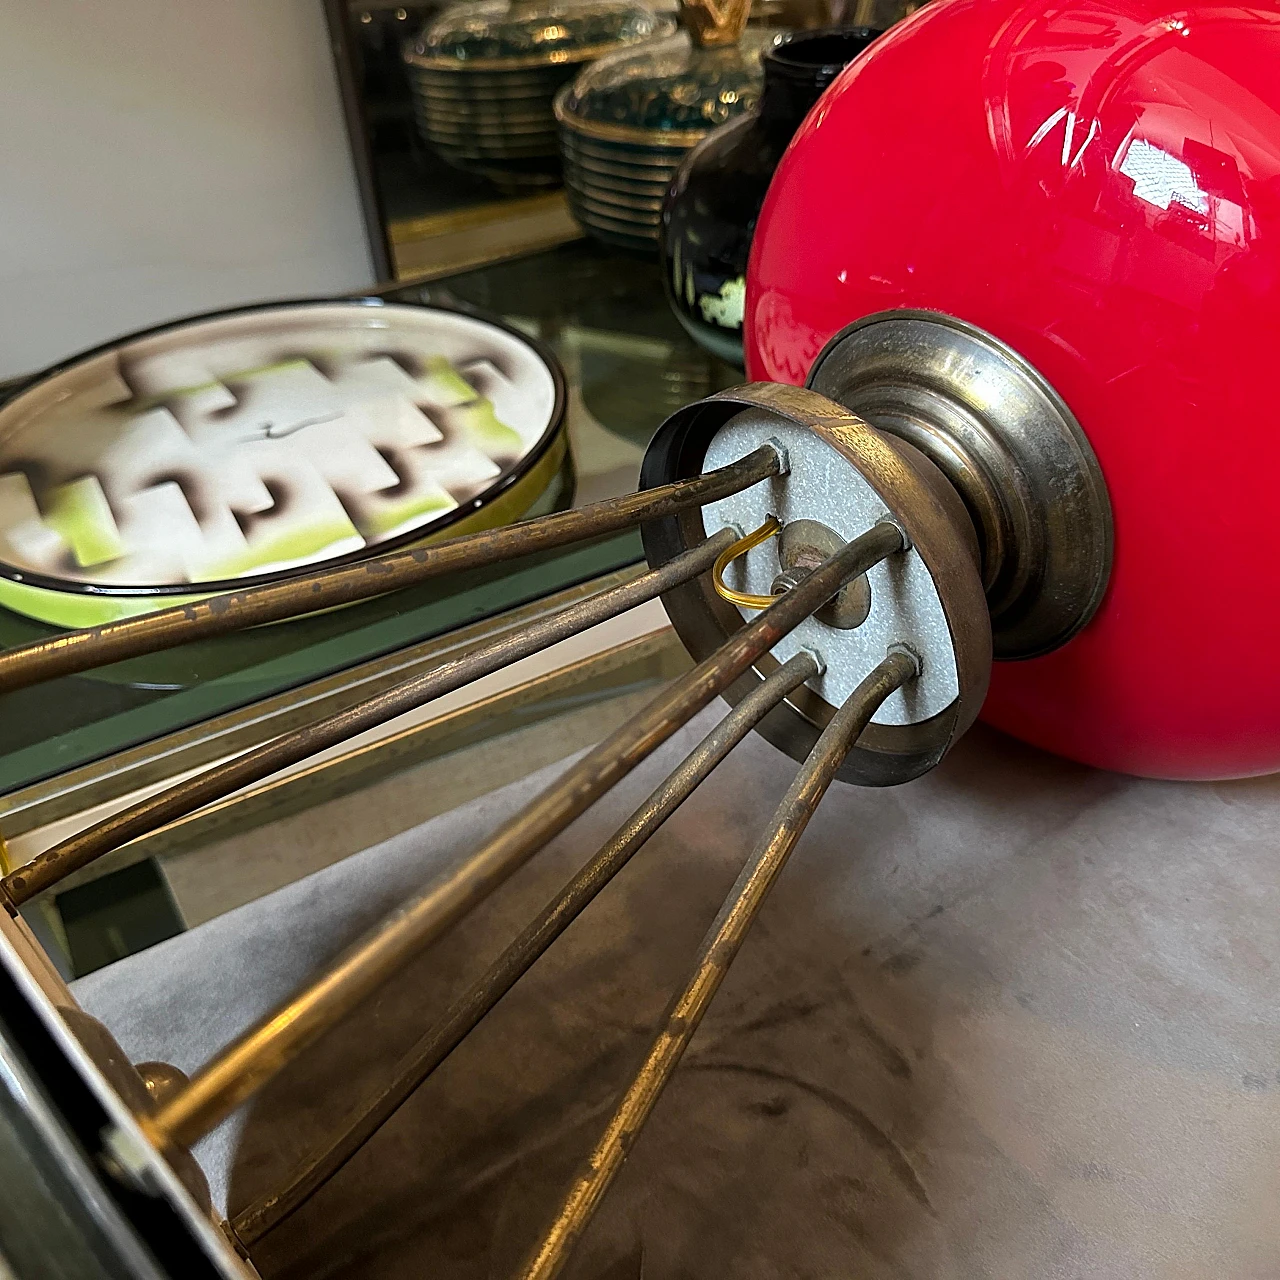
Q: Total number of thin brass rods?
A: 5